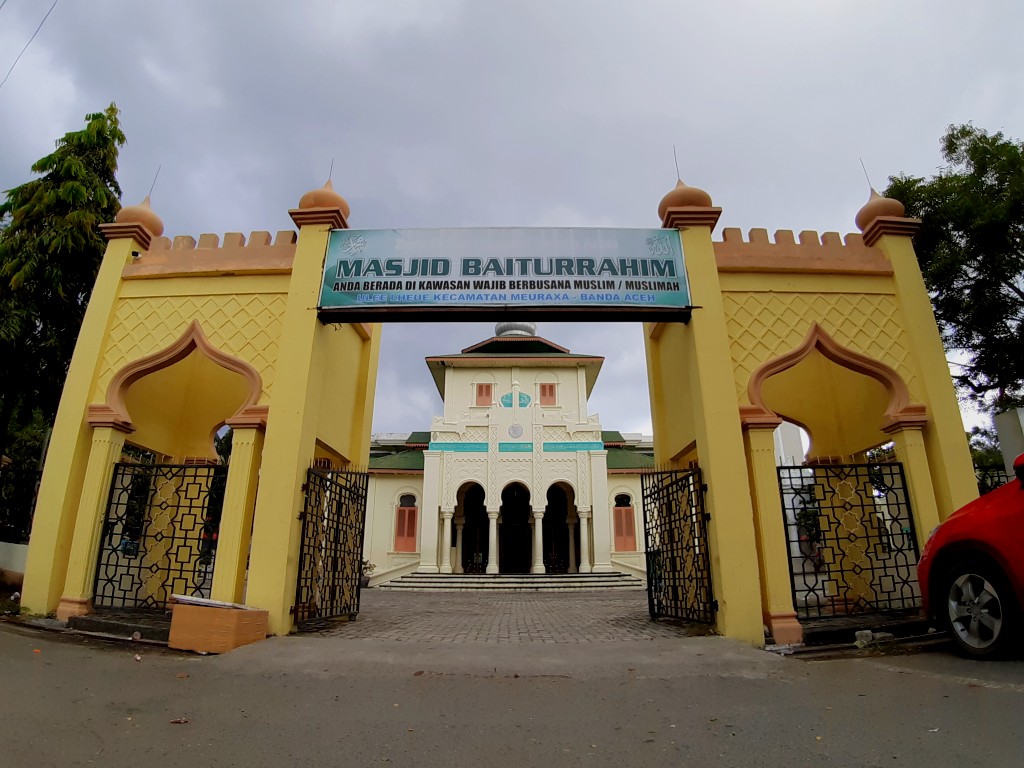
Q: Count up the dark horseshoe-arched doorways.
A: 3